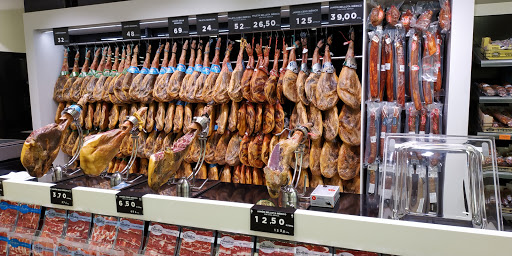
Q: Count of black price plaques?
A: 11